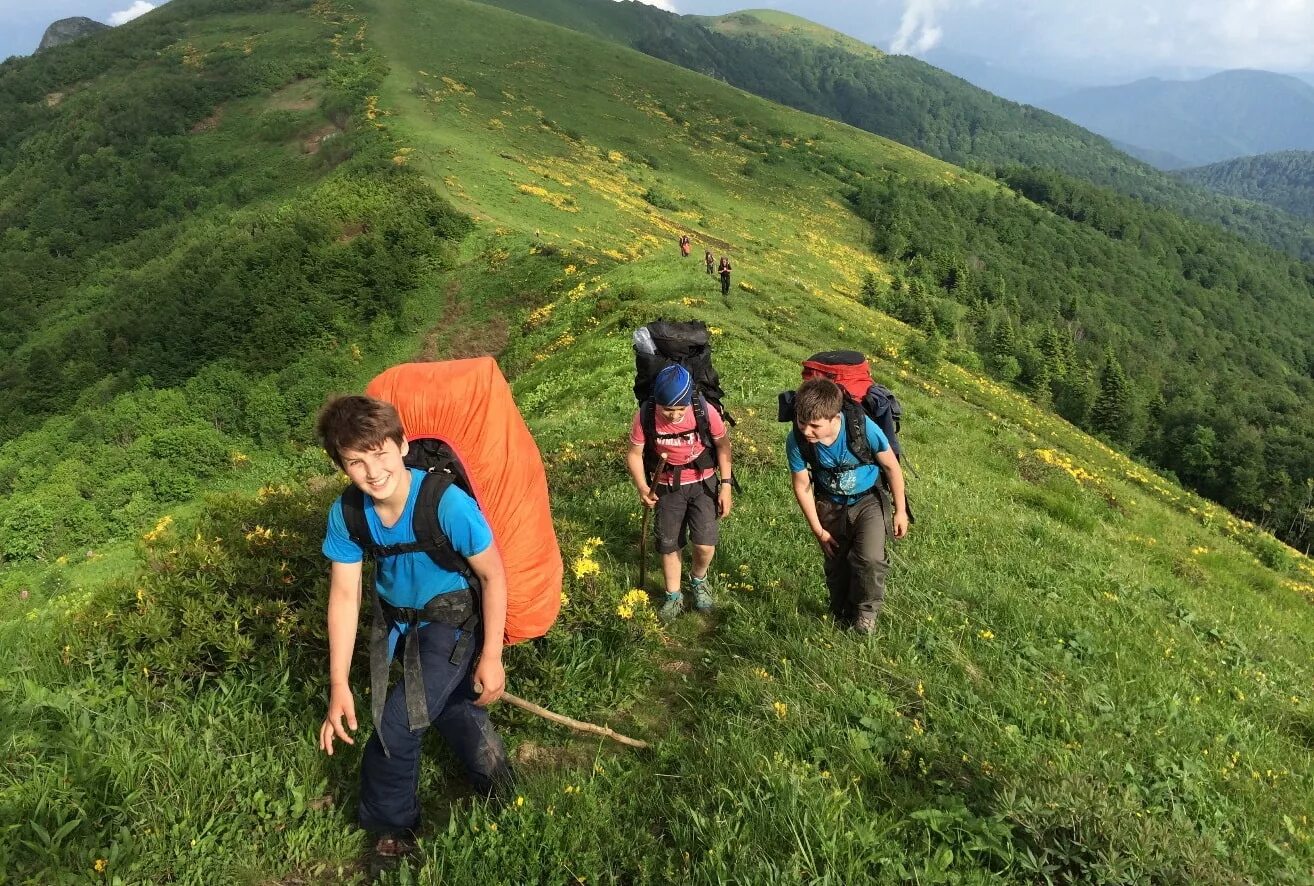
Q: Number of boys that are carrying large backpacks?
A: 3